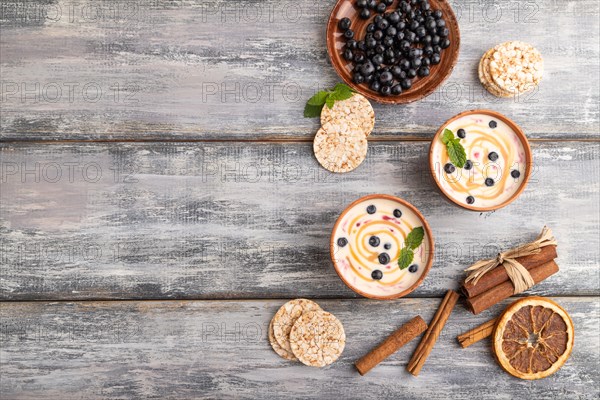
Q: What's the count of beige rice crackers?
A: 8